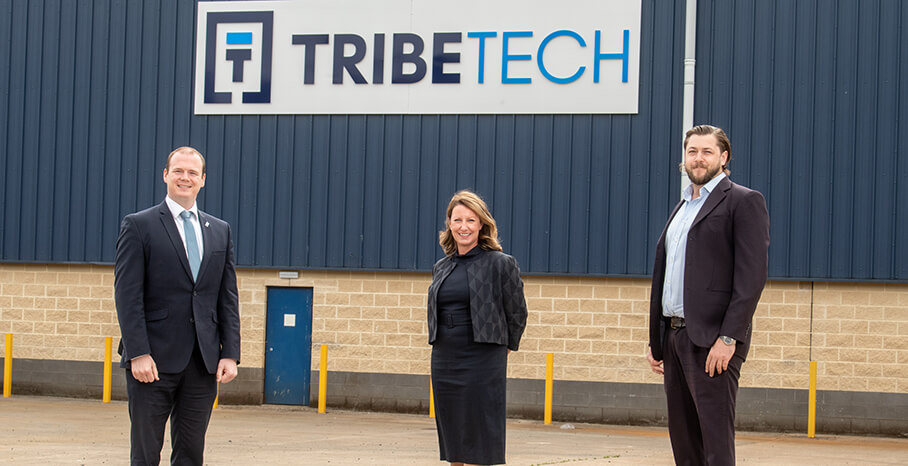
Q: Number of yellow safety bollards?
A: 7